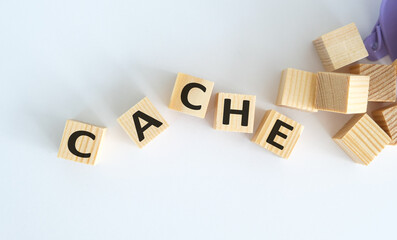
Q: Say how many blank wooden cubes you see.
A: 6